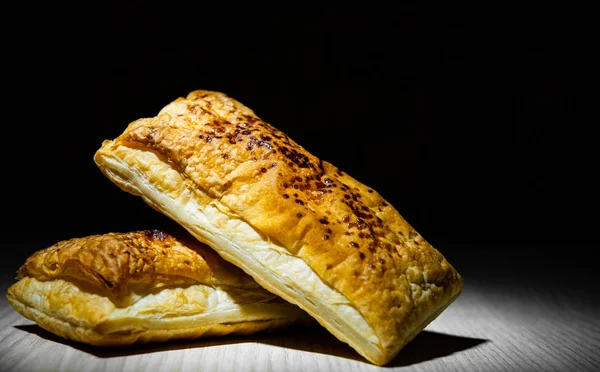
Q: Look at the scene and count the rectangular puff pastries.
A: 2